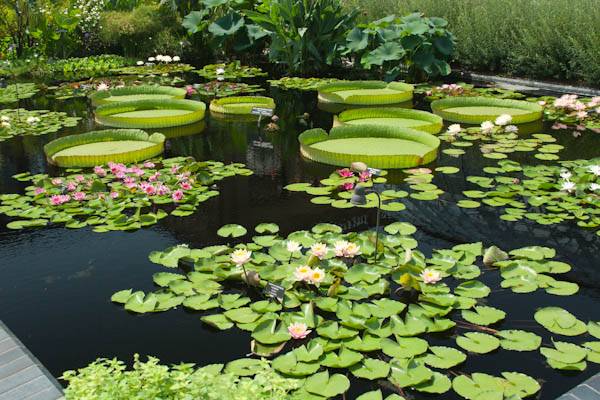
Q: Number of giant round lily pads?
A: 8